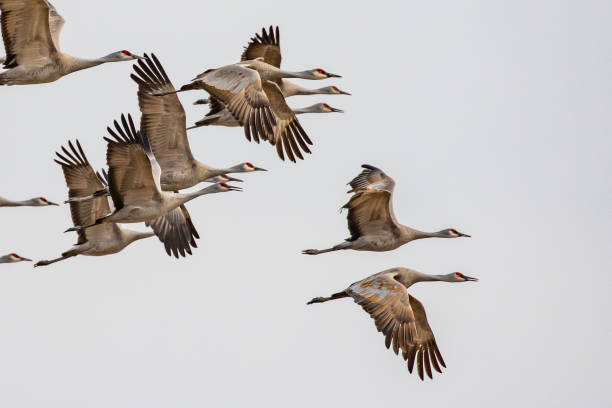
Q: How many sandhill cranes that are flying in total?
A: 12